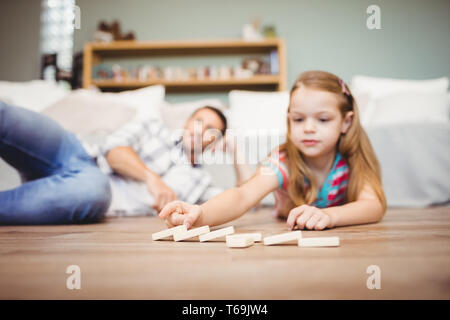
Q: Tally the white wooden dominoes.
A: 7